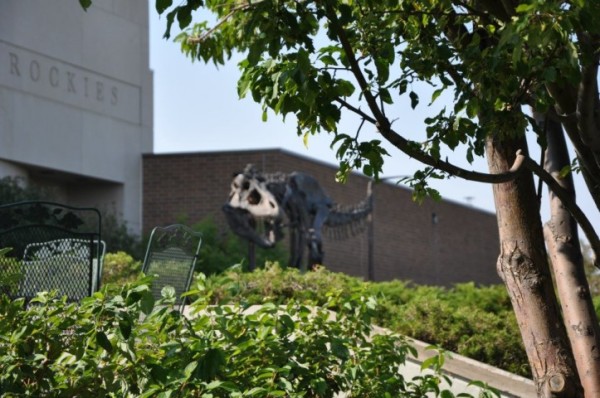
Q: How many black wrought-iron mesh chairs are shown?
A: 3